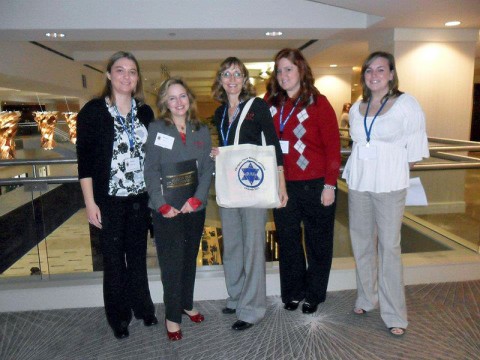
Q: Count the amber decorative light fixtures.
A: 3